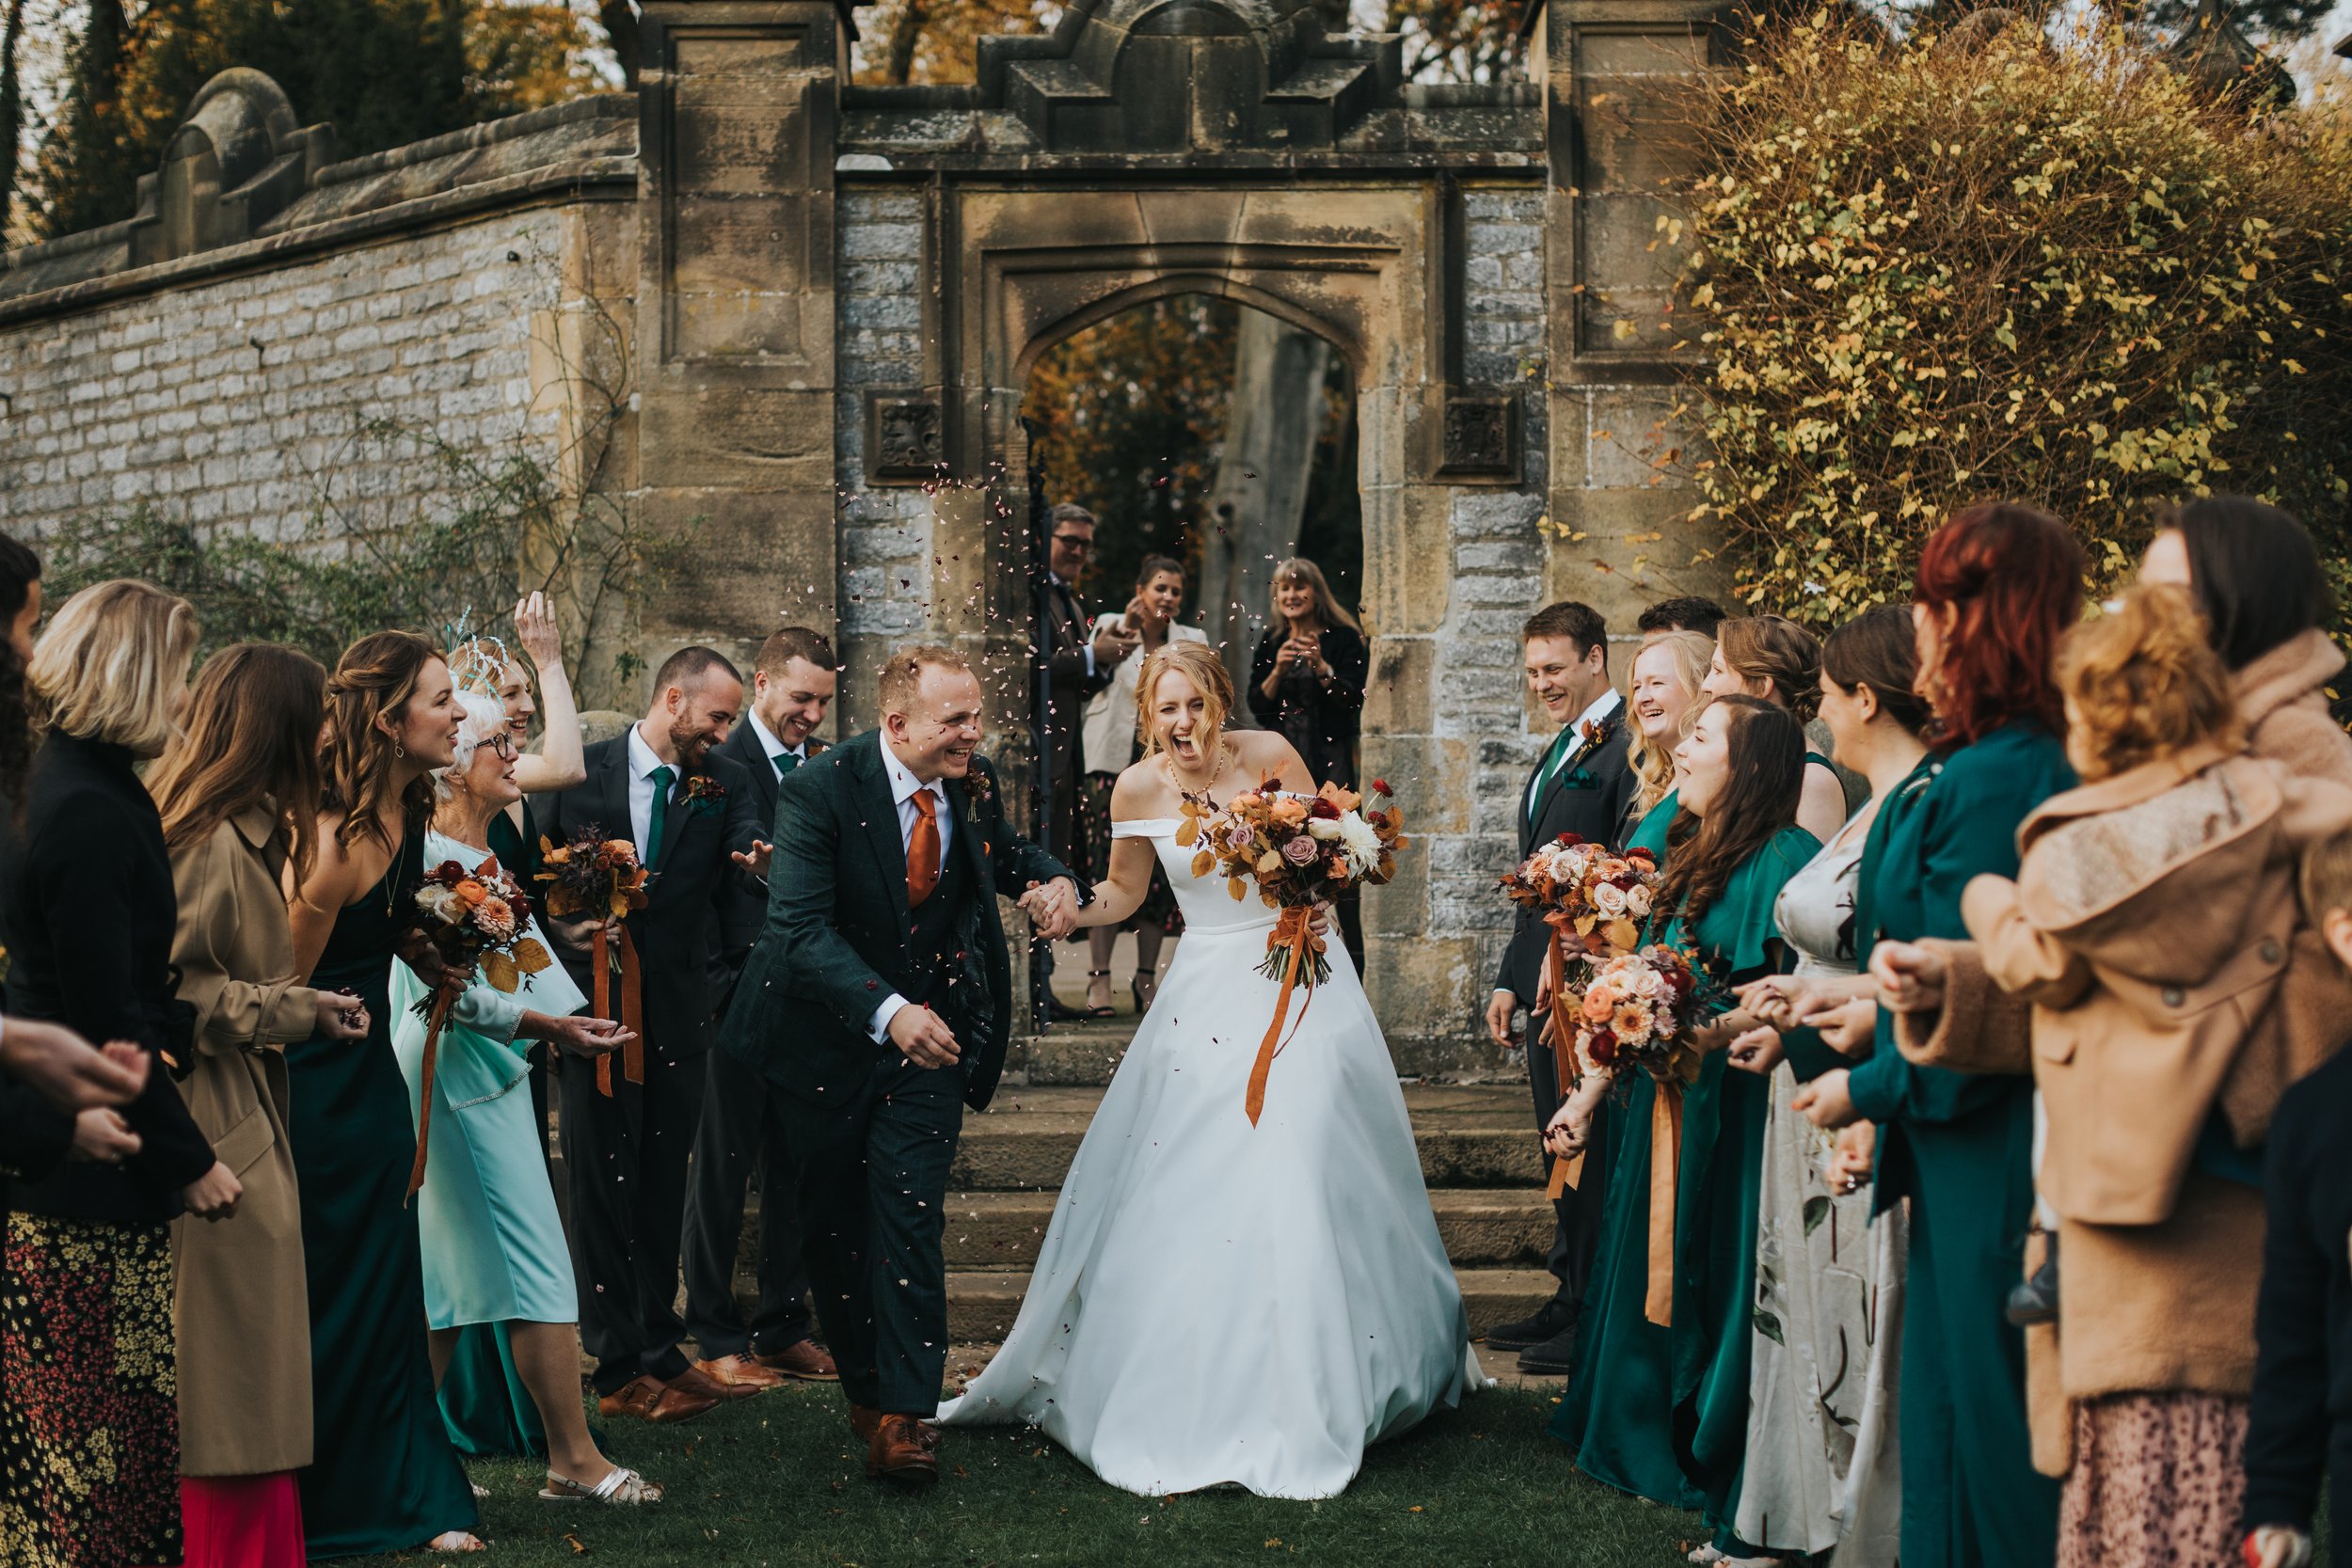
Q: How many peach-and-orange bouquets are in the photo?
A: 5